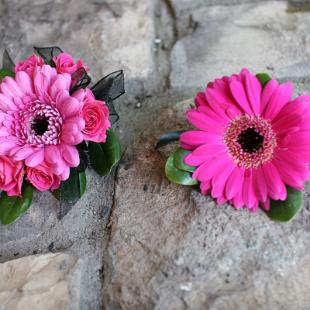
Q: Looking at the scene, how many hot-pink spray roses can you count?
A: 5